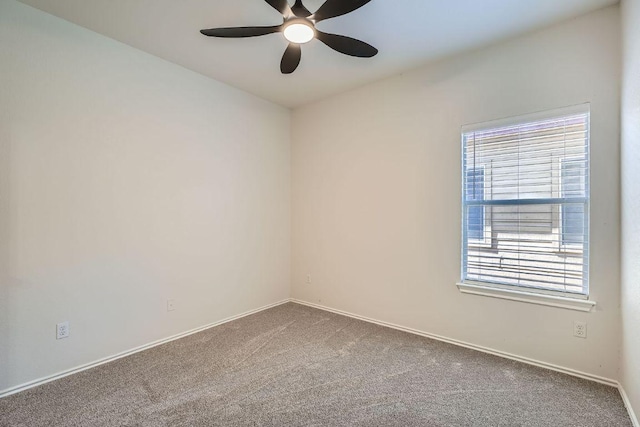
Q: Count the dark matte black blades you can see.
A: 5